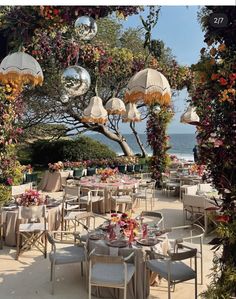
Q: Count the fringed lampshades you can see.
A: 6